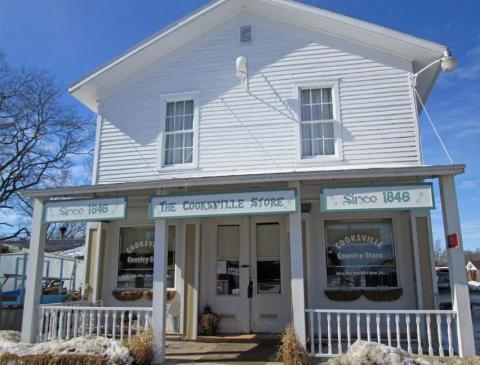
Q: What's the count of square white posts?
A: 4